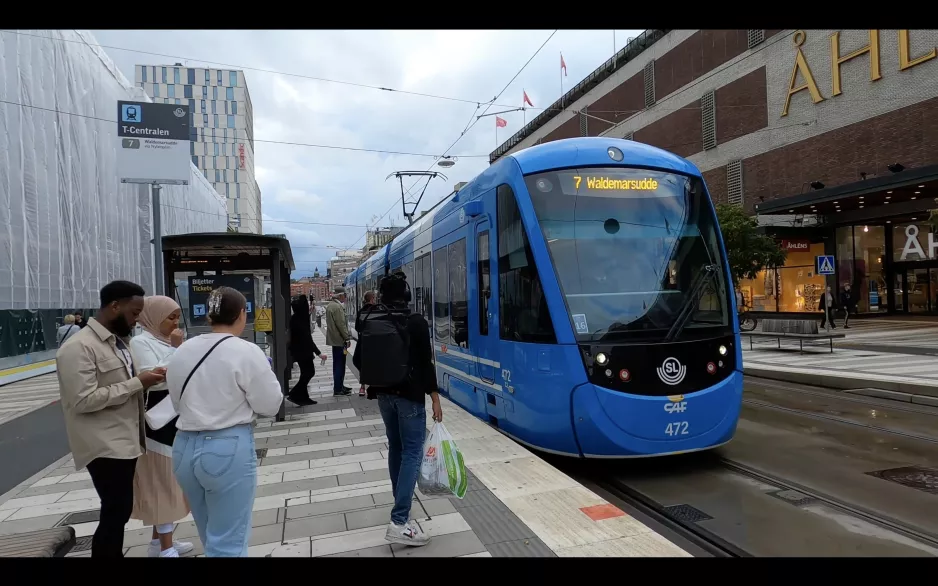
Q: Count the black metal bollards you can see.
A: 0